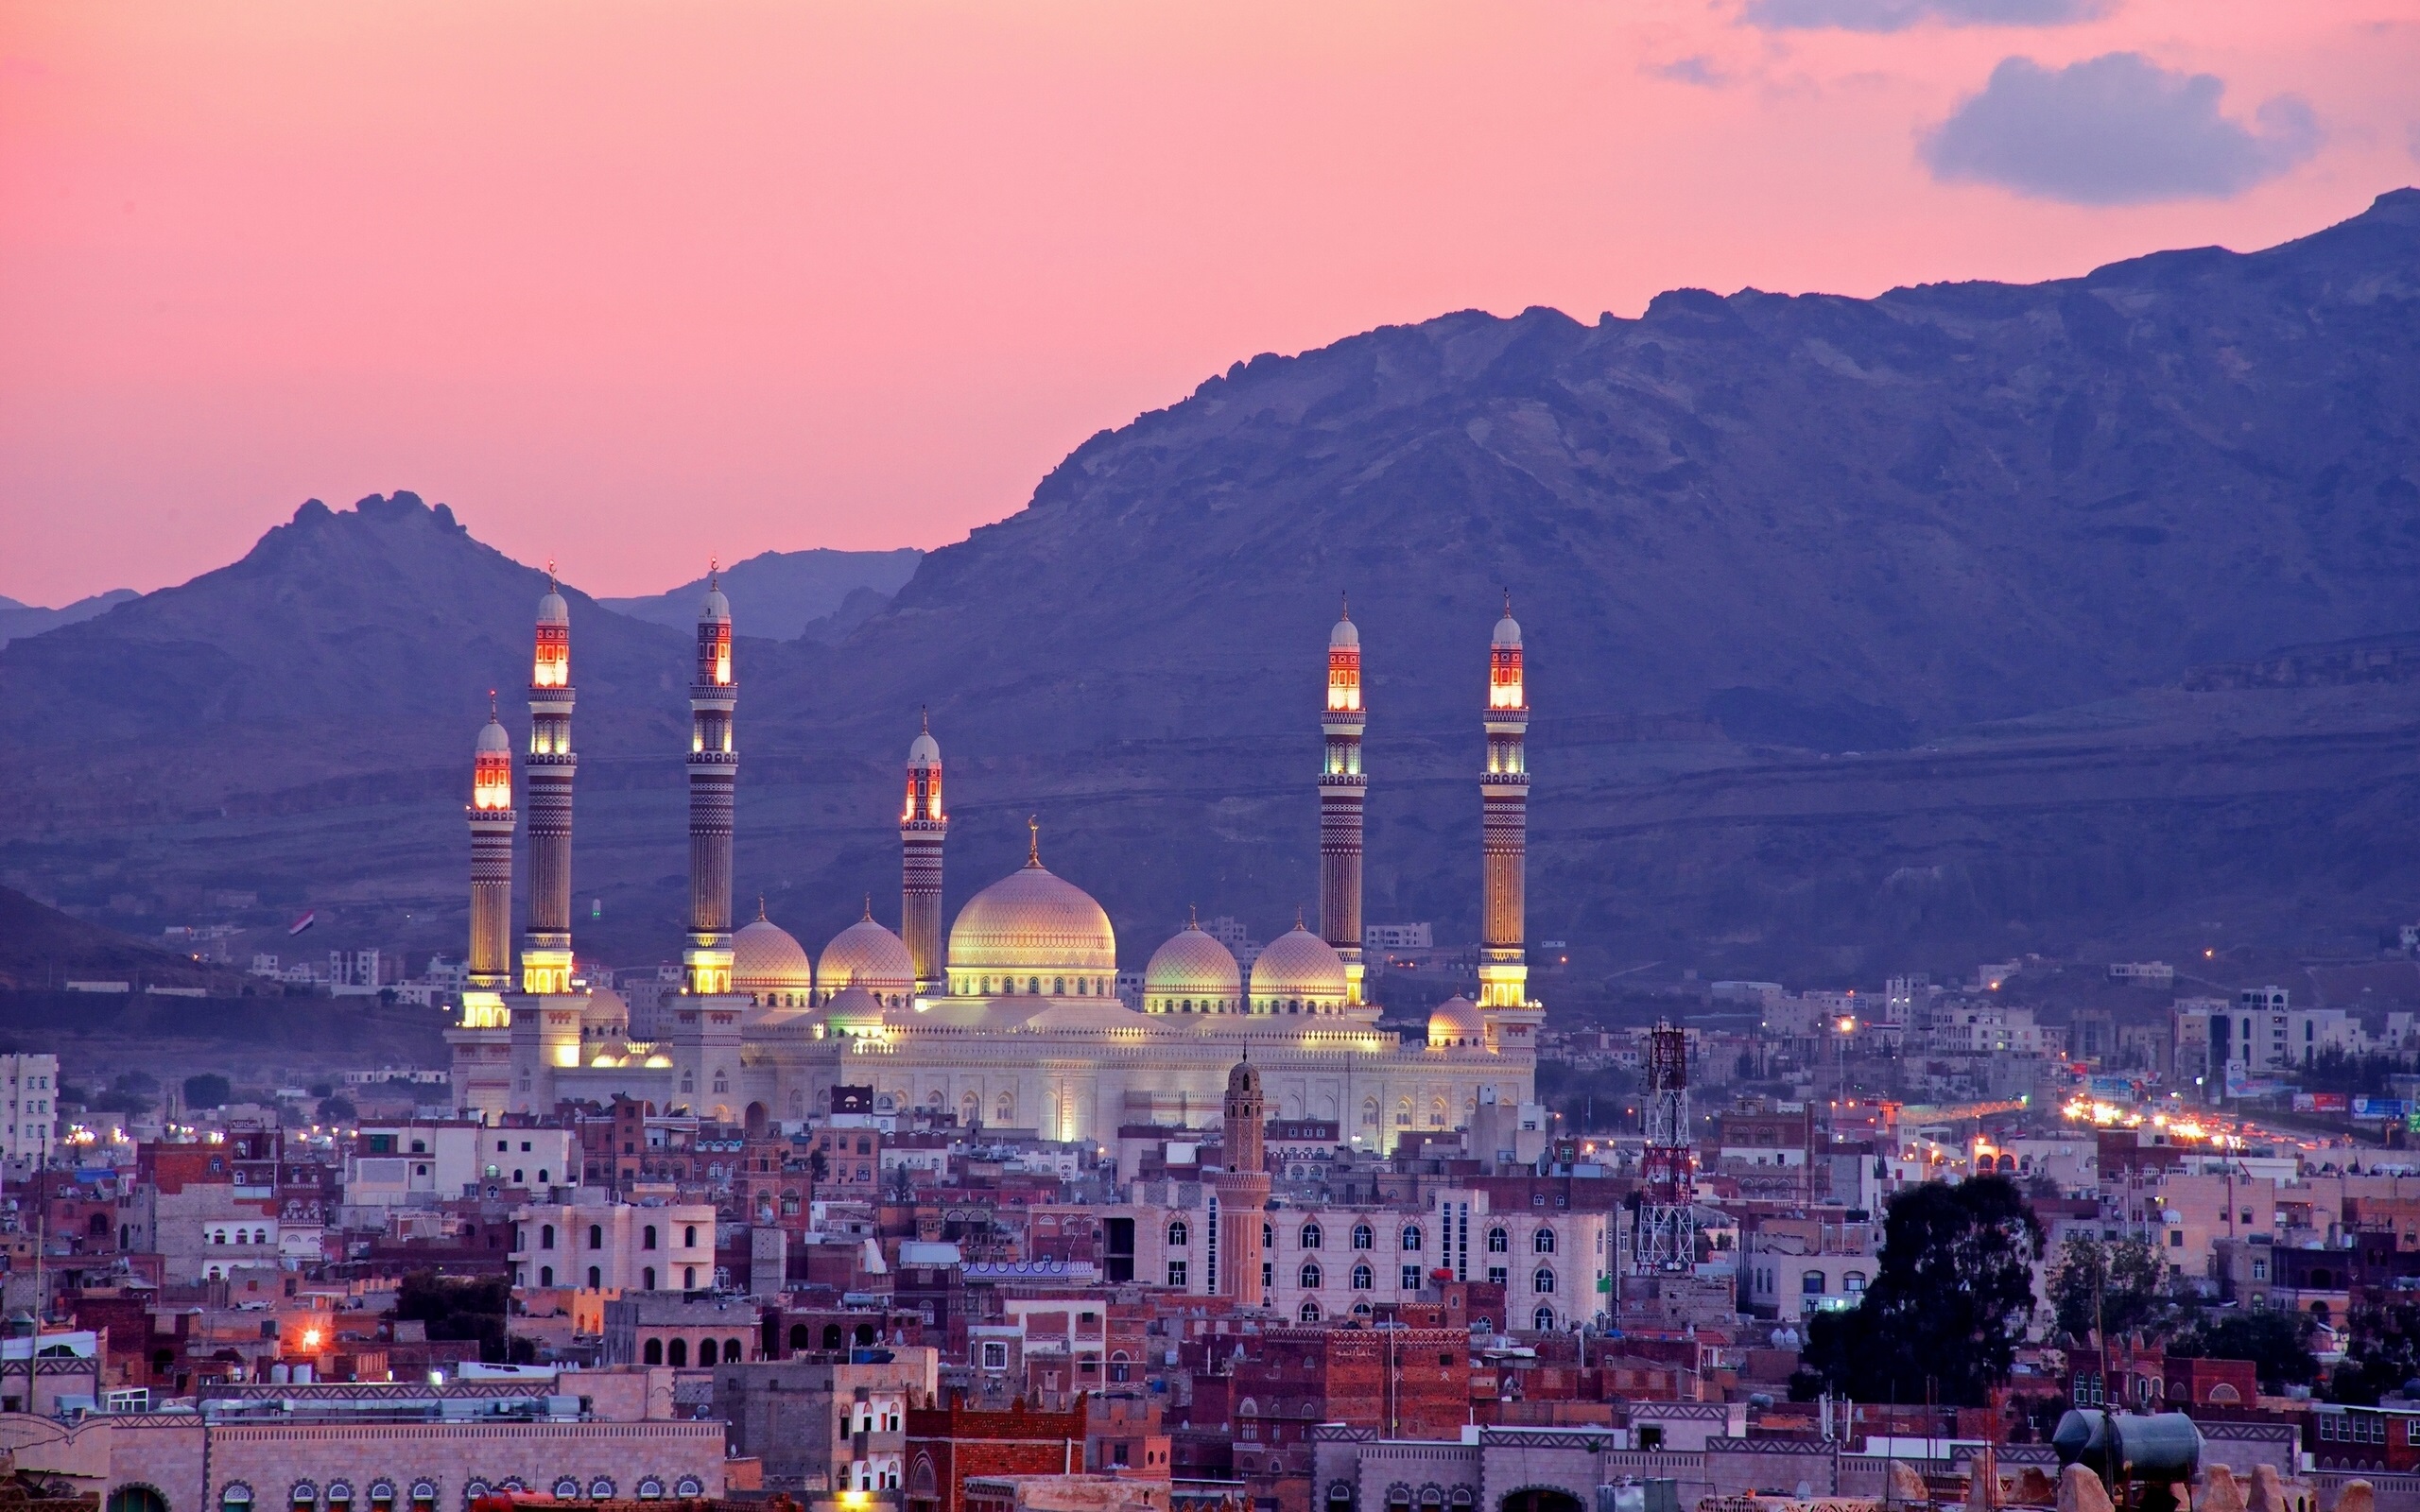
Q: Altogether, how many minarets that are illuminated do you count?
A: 6